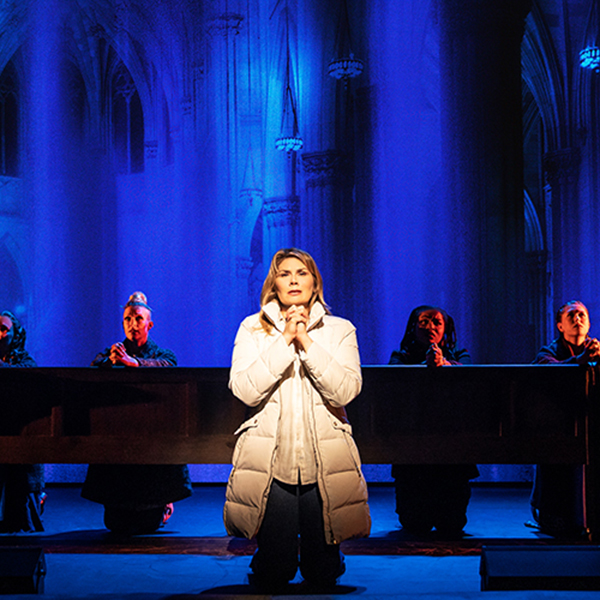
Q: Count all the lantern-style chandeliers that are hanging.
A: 3